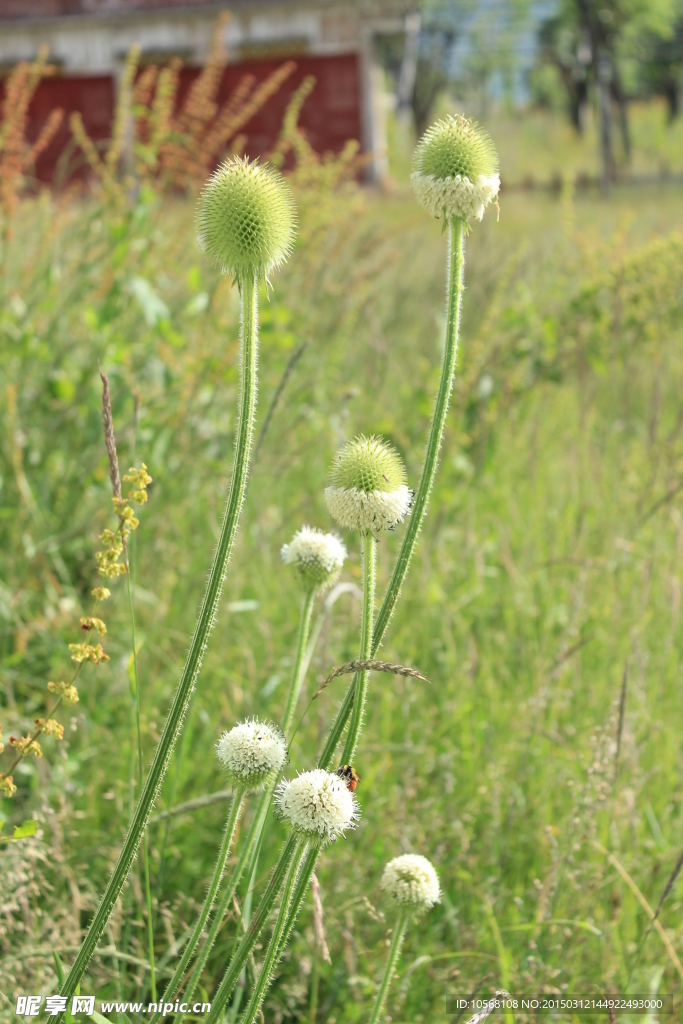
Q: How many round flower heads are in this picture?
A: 7